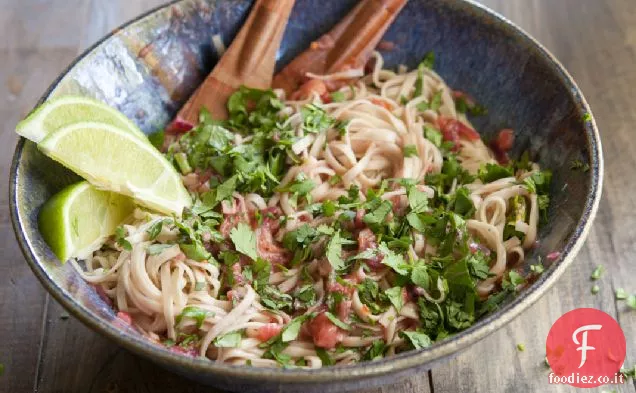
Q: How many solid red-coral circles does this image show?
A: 1